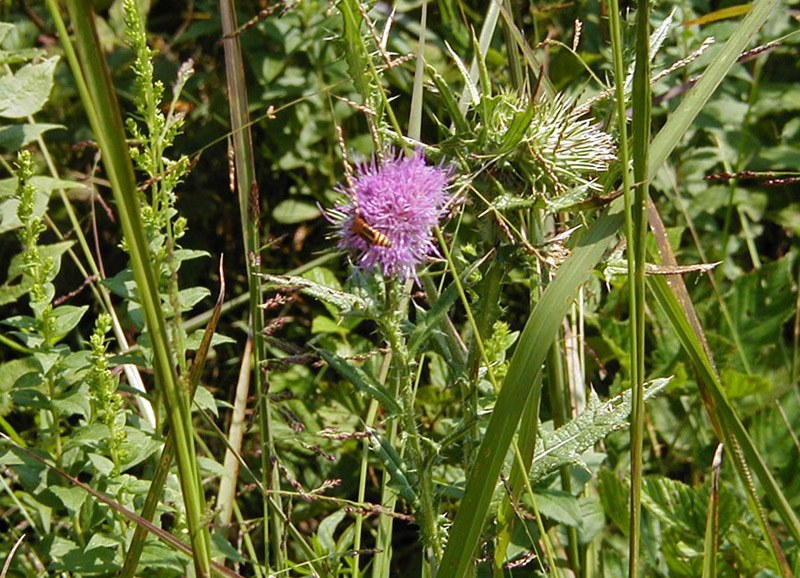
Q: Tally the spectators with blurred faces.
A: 0